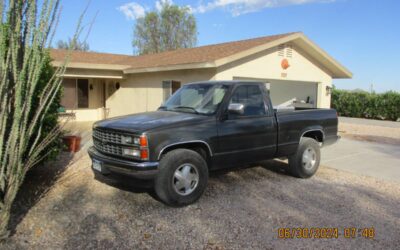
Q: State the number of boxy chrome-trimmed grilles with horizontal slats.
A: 1